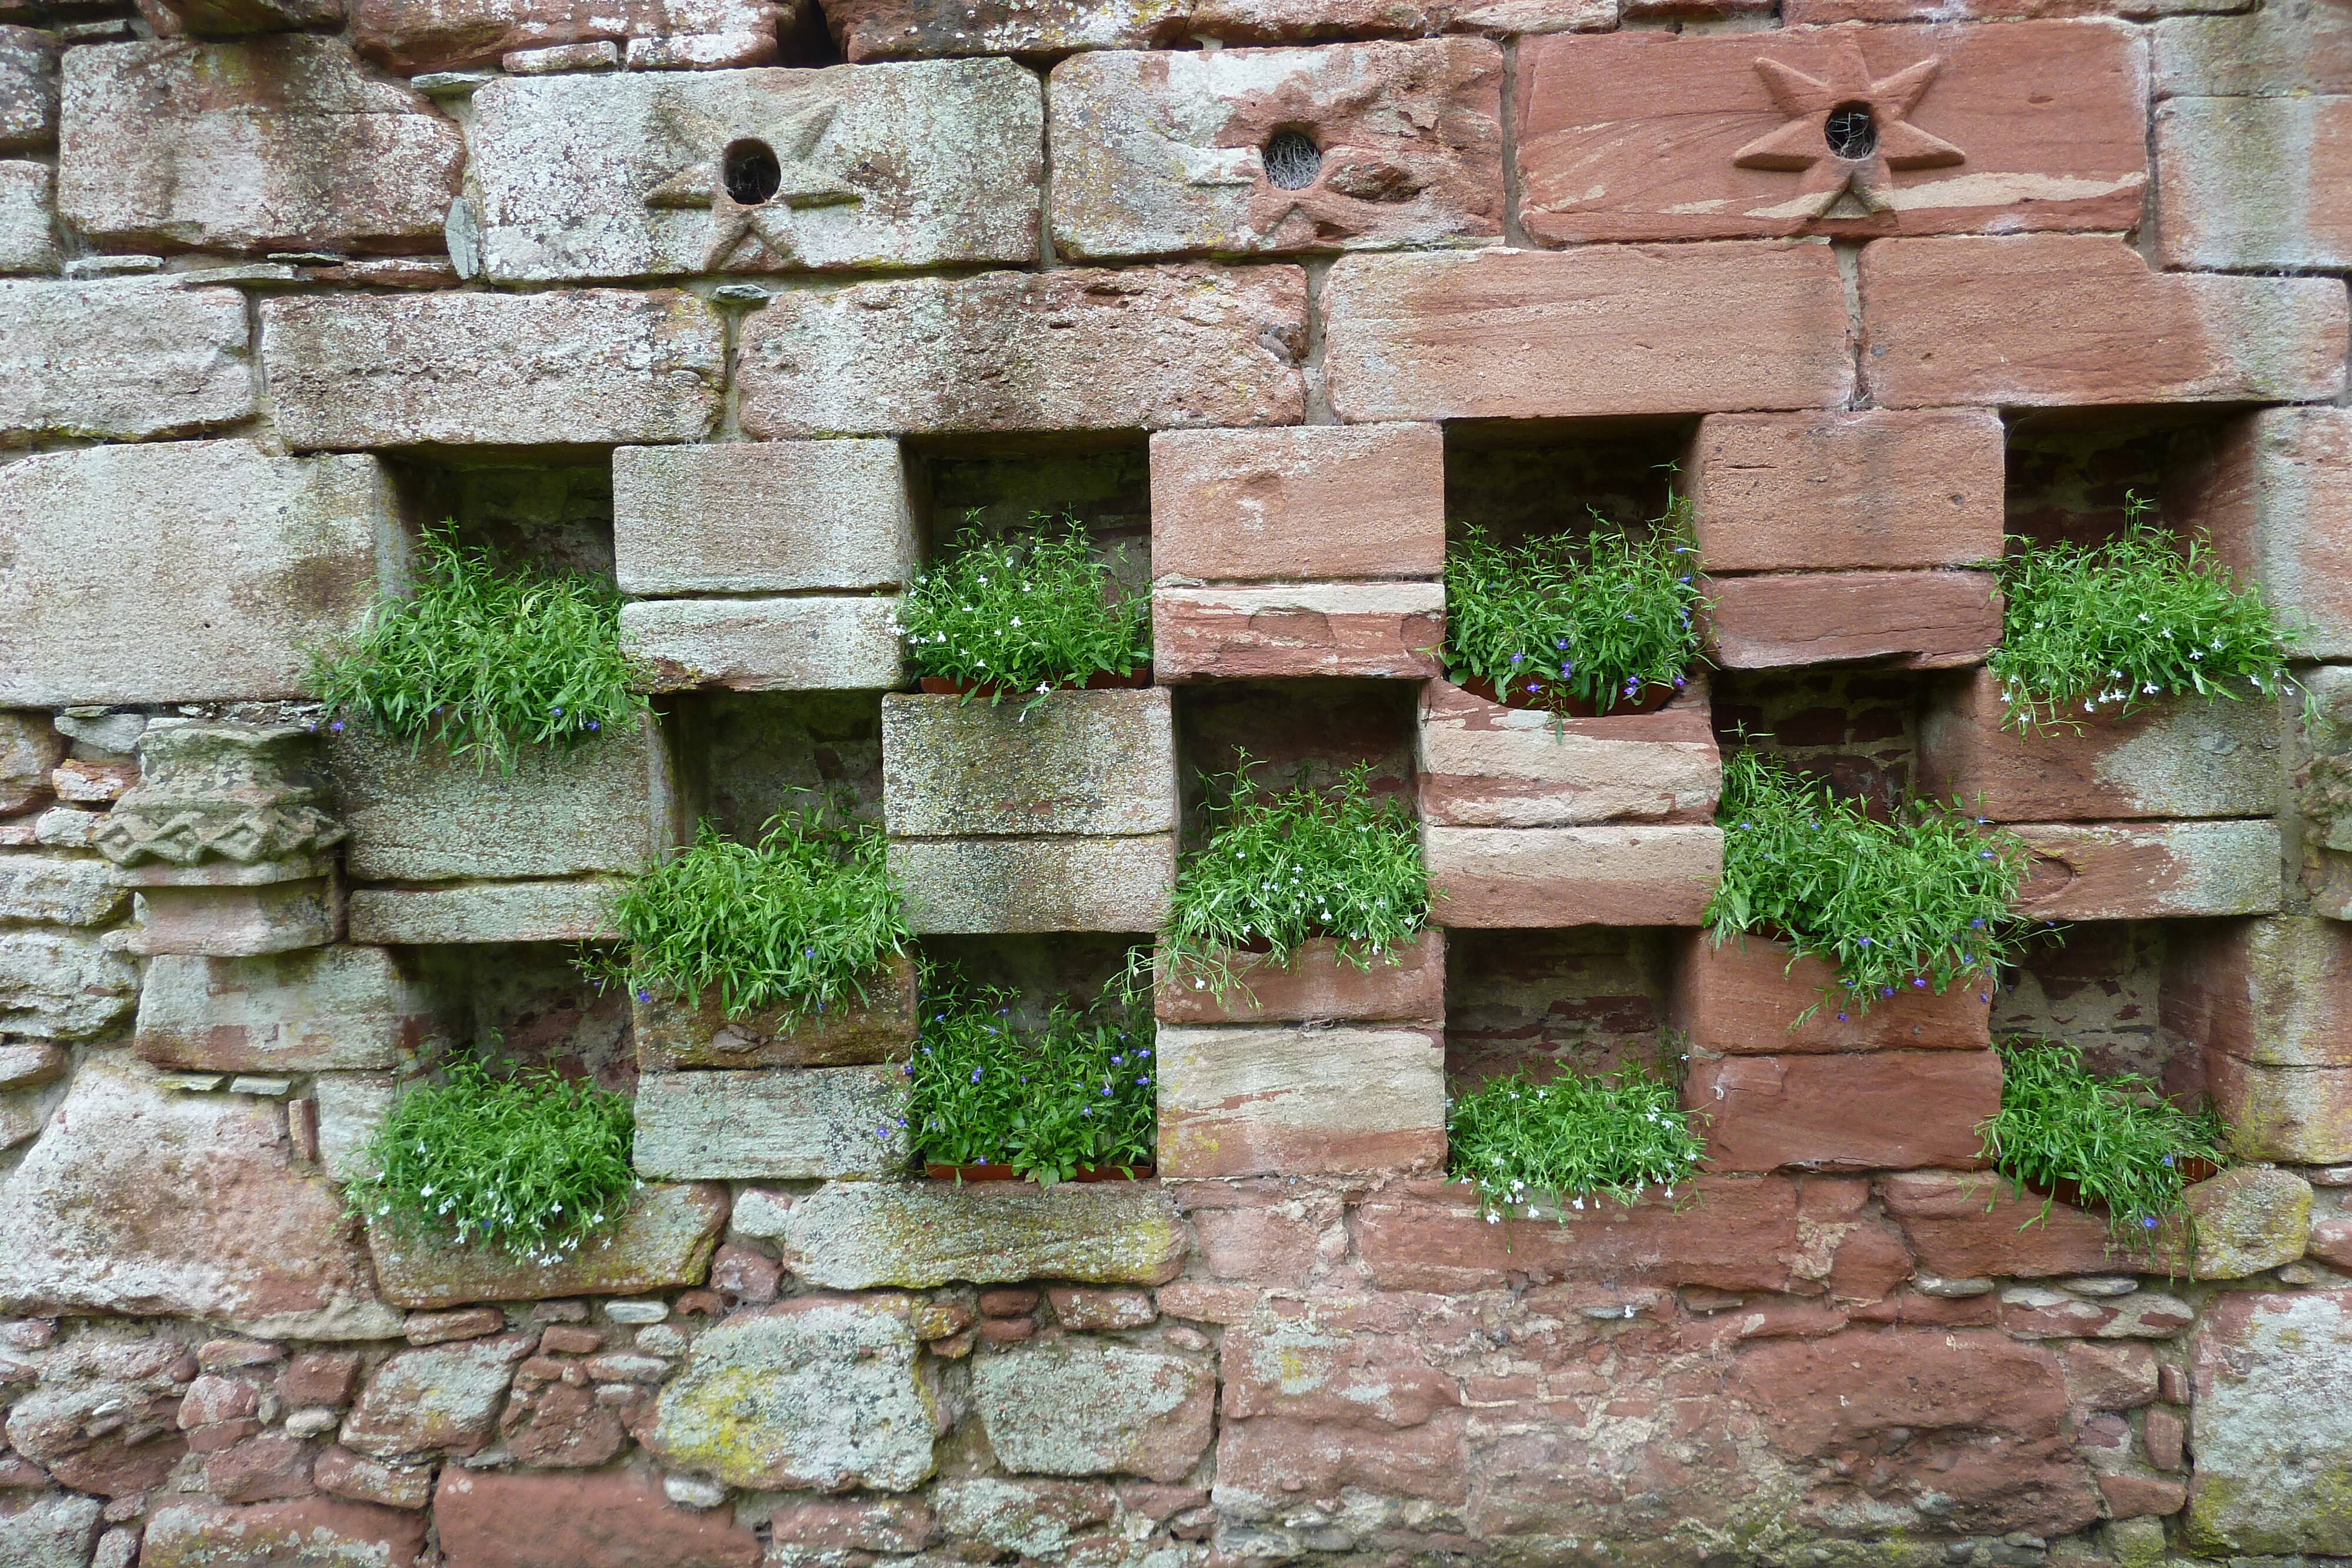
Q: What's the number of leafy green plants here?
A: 11